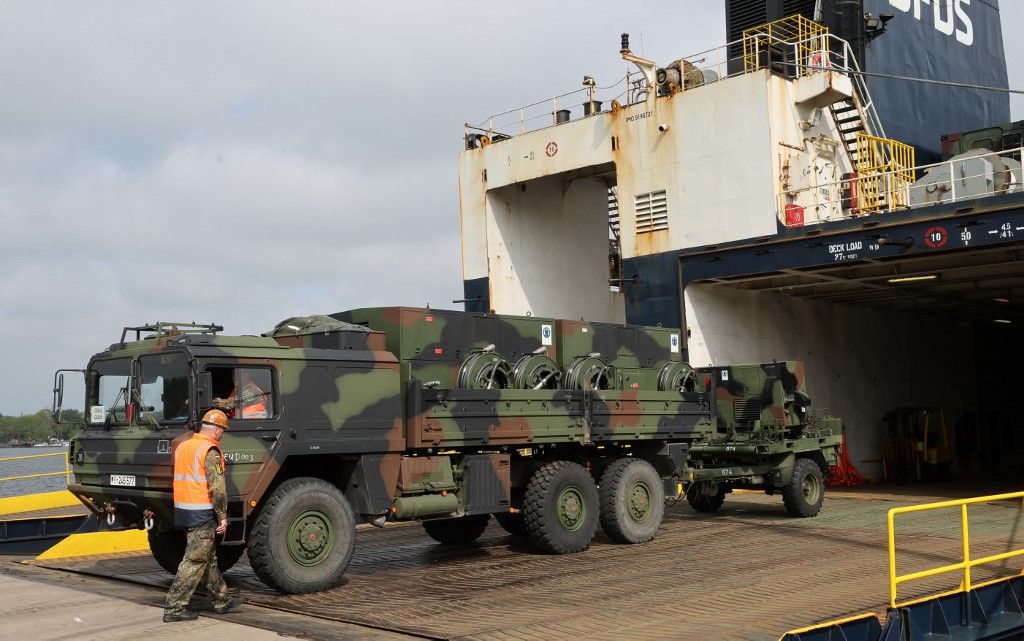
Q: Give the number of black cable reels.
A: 4